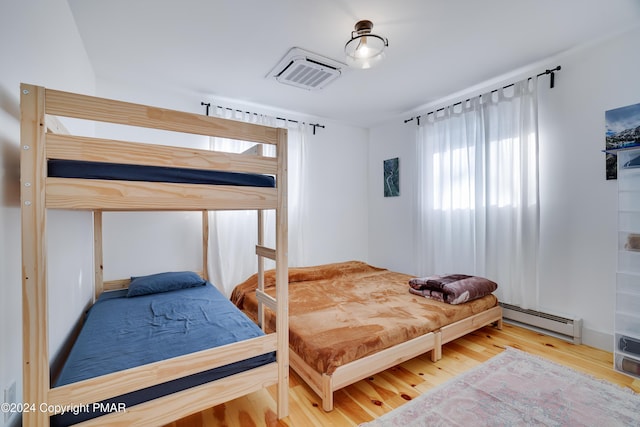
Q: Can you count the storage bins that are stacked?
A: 11